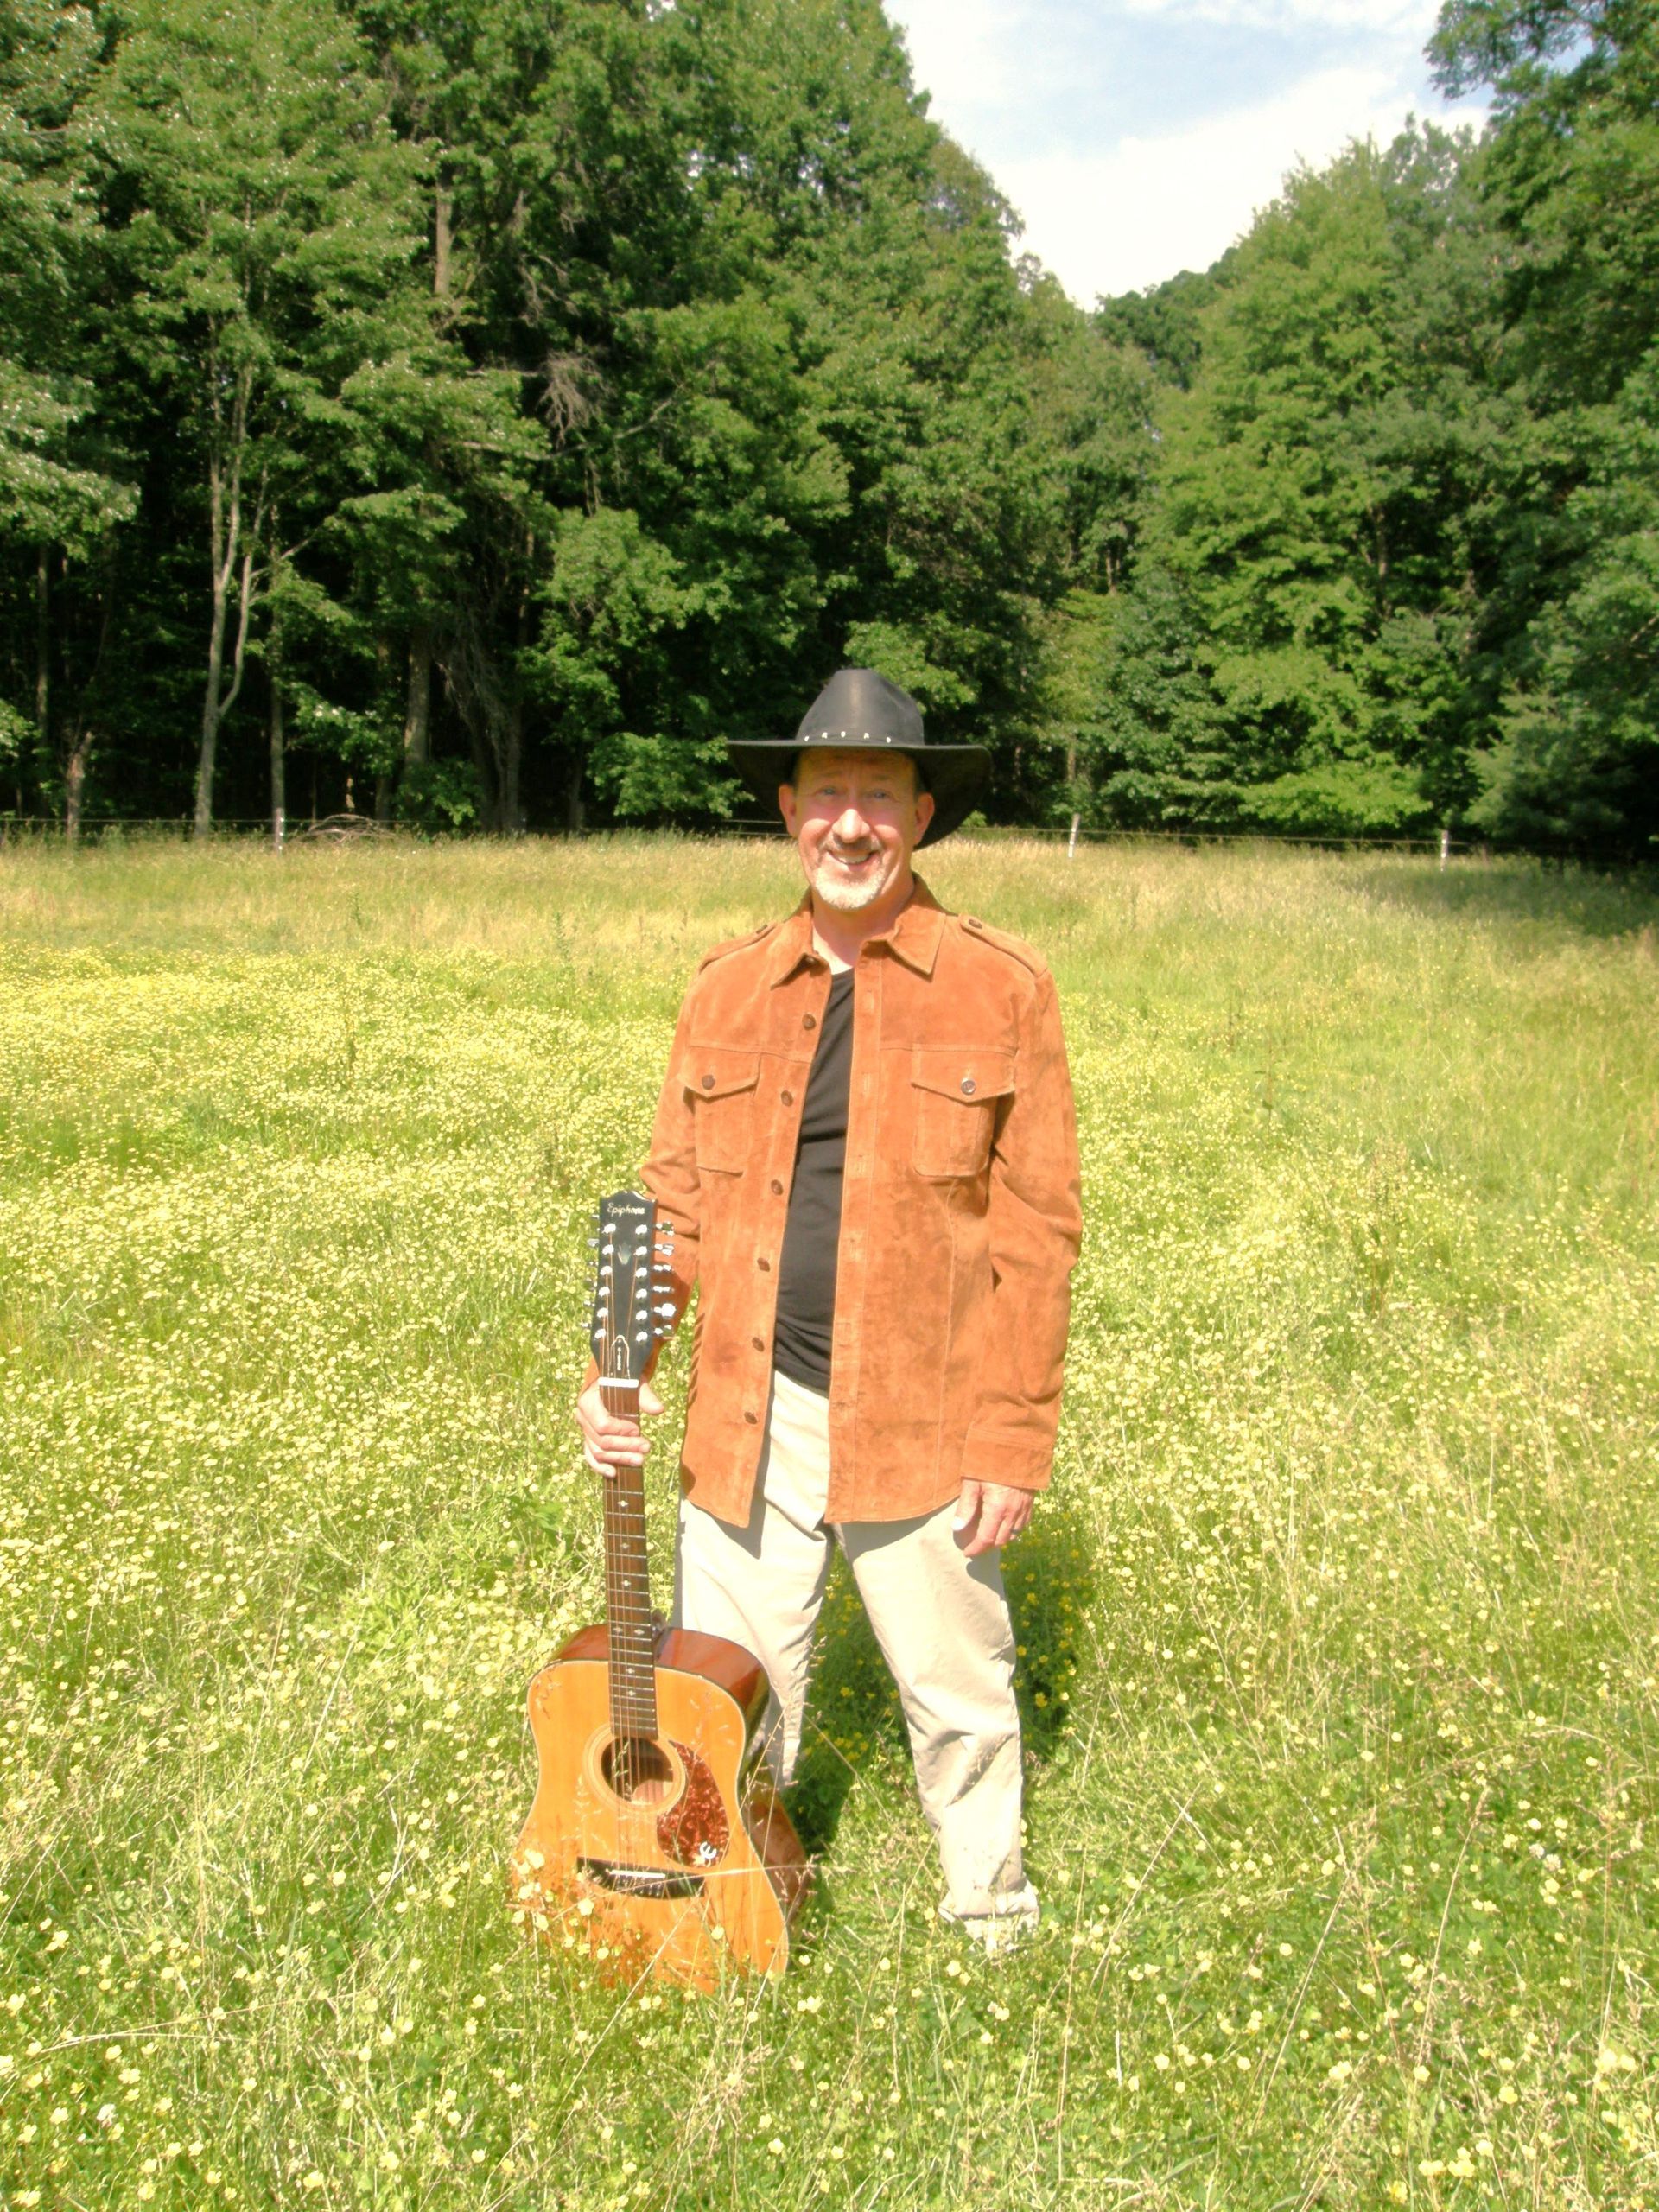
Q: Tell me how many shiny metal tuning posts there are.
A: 12